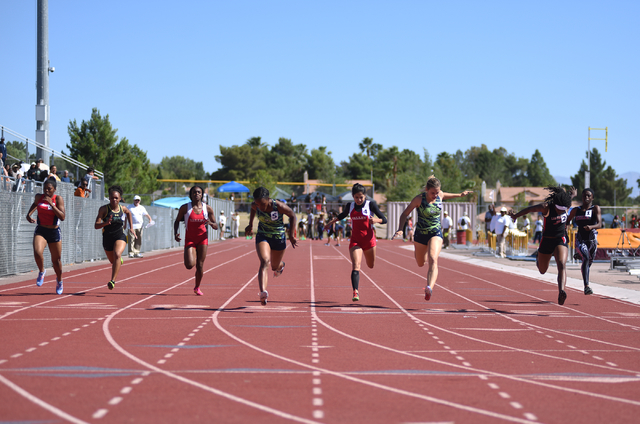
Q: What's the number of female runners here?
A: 8